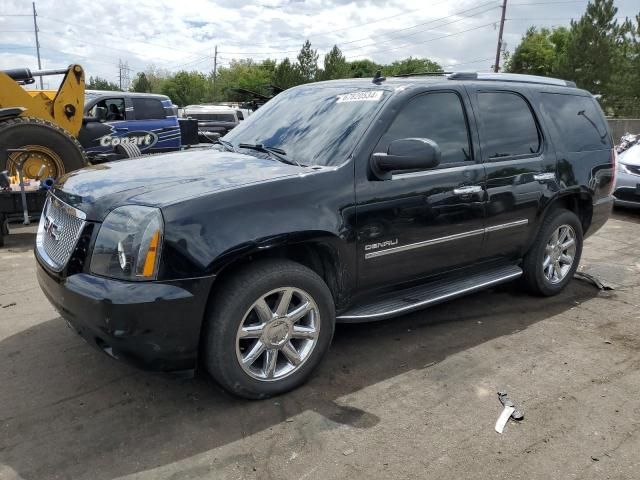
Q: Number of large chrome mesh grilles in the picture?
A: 1